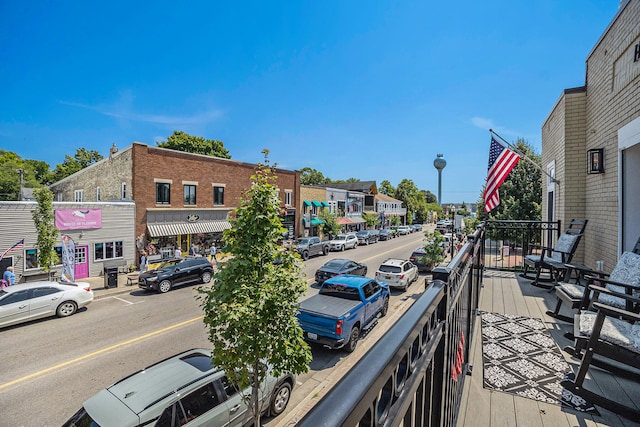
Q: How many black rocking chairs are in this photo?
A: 3